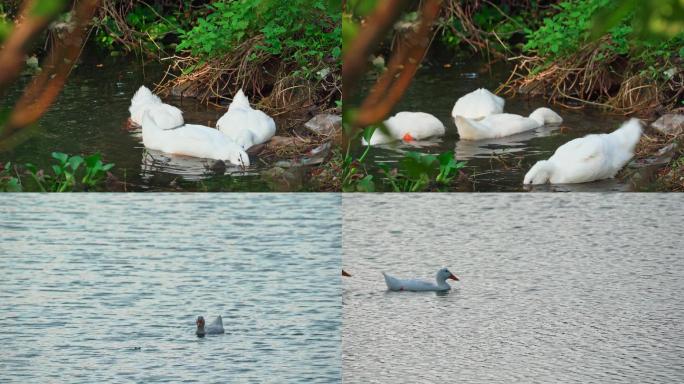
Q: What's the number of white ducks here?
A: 9